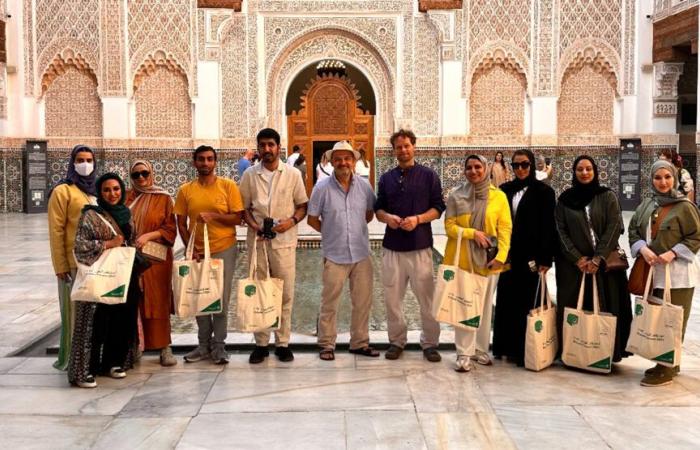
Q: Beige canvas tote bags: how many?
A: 7